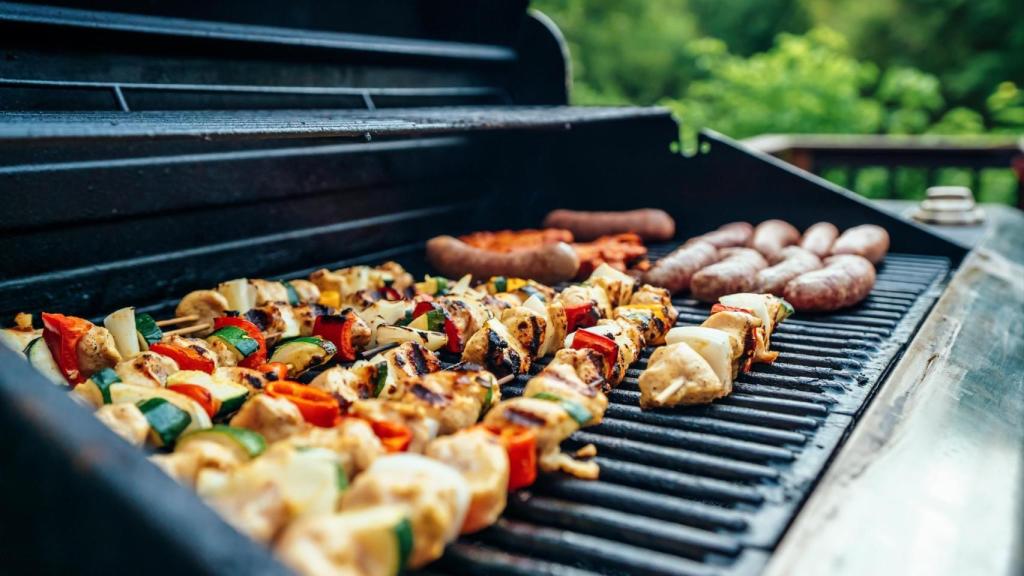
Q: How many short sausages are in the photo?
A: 8